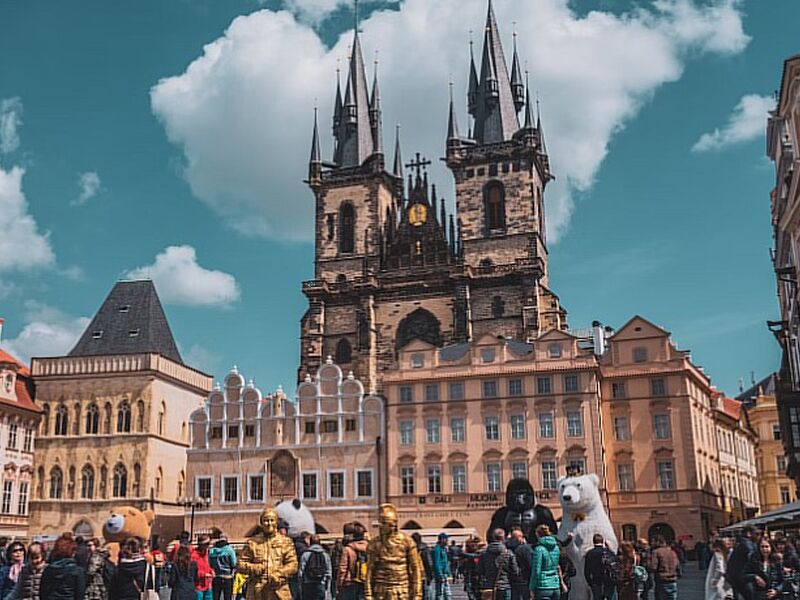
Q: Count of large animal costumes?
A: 4